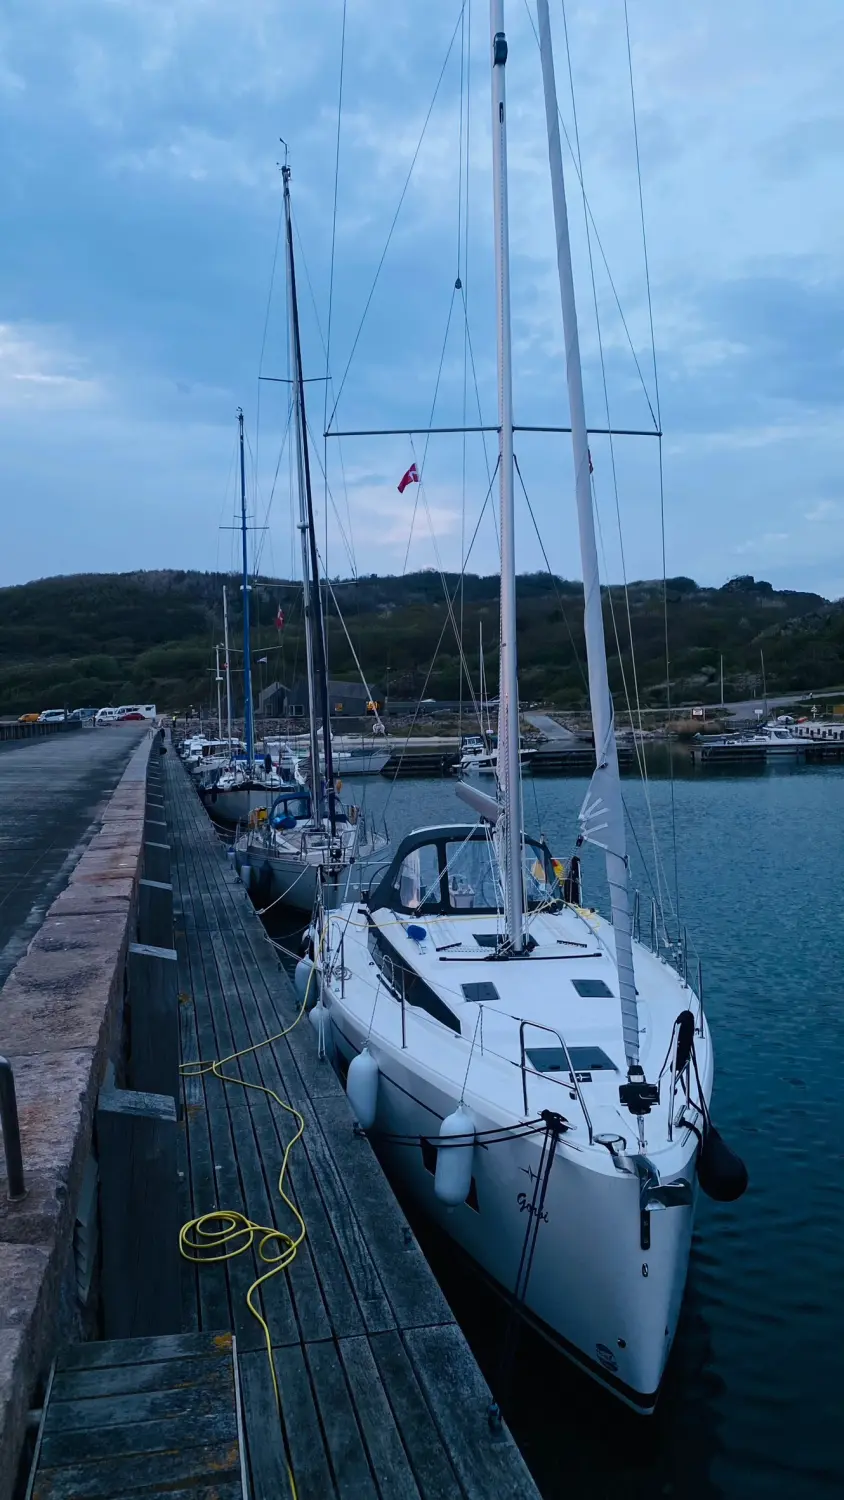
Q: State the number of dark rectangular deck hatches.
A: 4